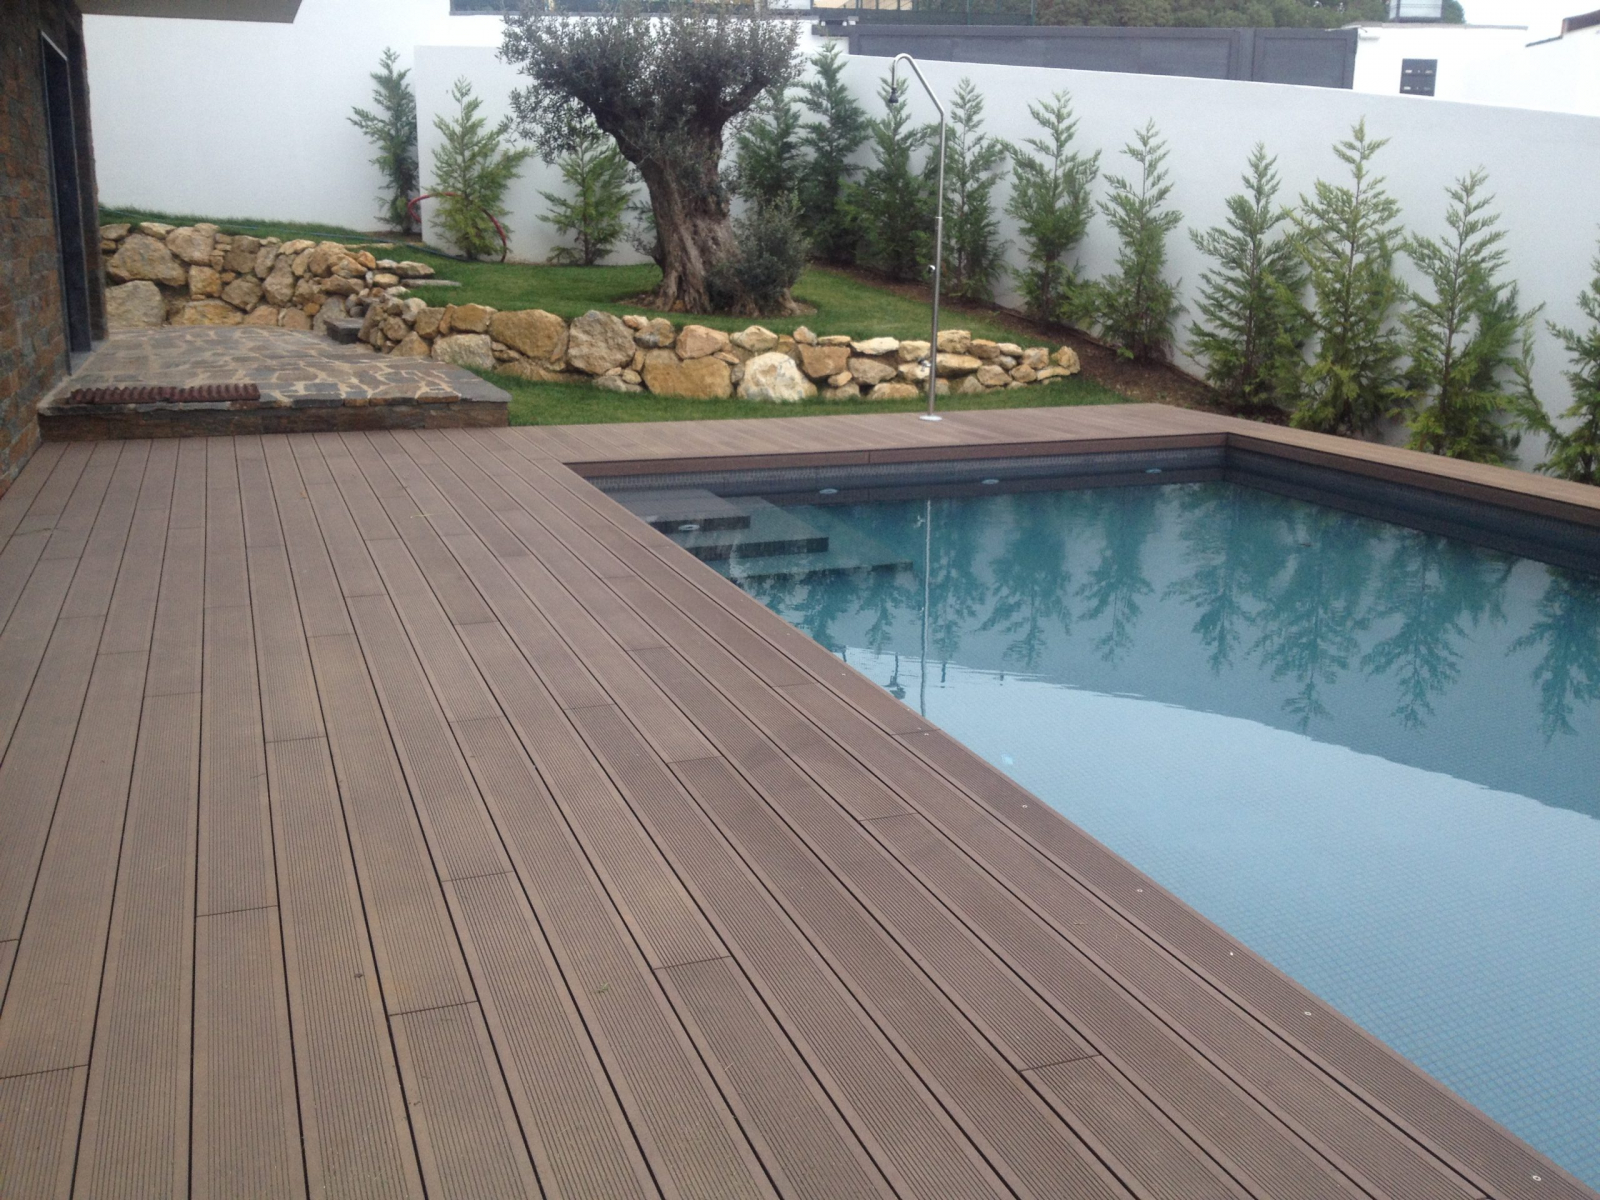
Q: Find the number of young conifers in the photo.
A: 13